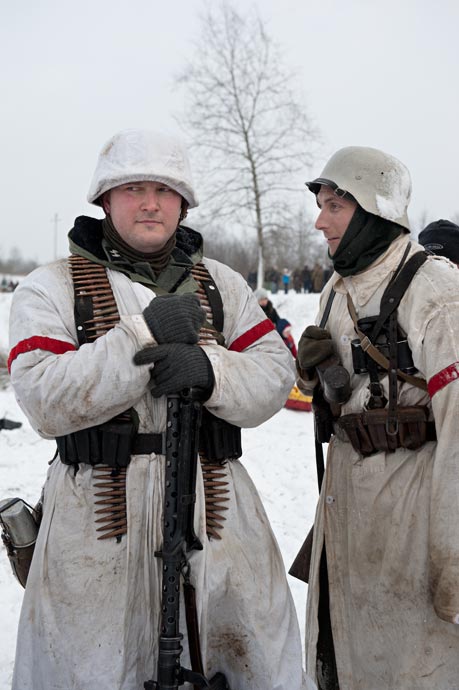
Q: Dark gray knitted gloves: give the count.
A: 2